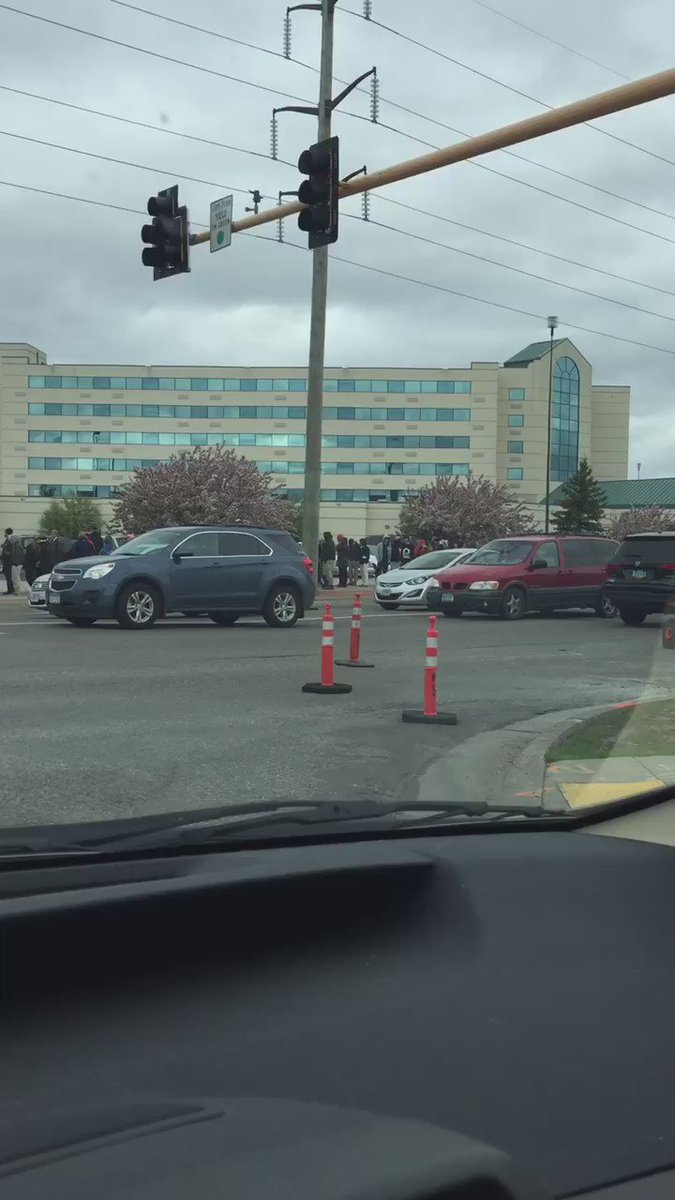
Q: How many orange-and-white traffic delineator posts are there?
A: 3